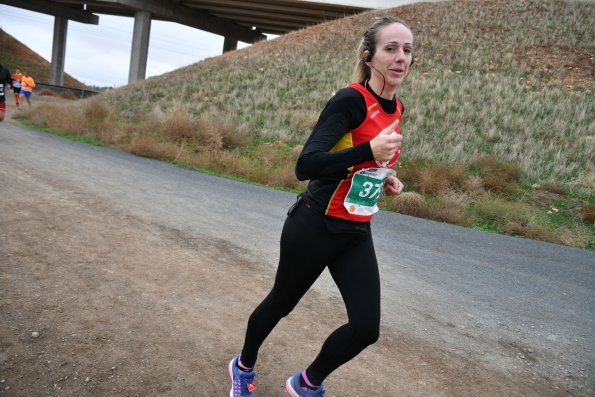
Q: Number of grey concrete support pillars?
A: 3